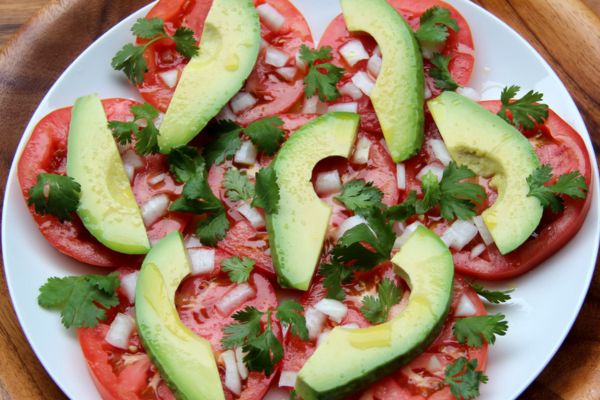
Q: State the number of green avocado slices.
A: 7